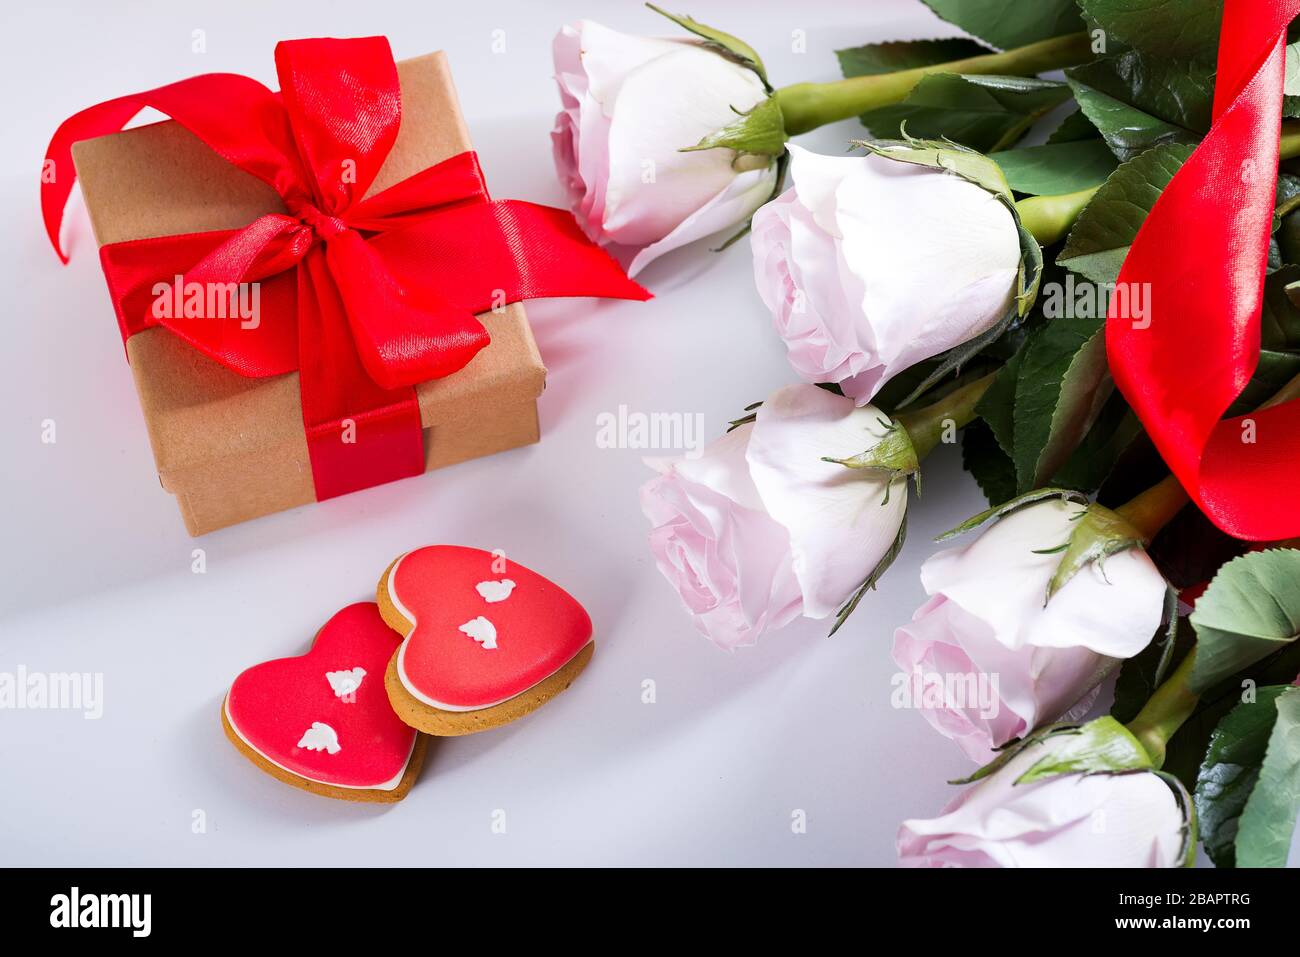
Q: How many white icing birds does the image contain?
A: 4